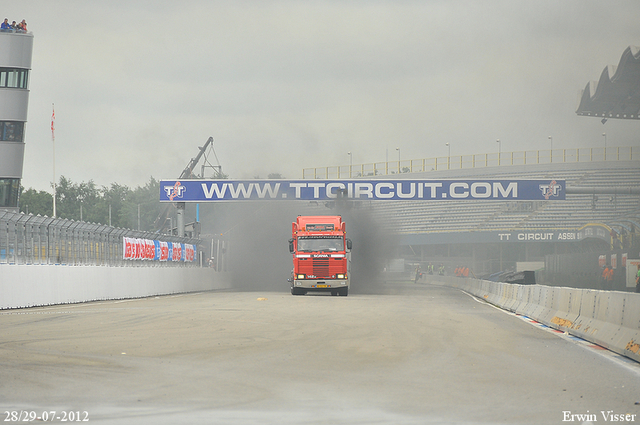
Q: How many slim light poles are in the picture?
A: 6